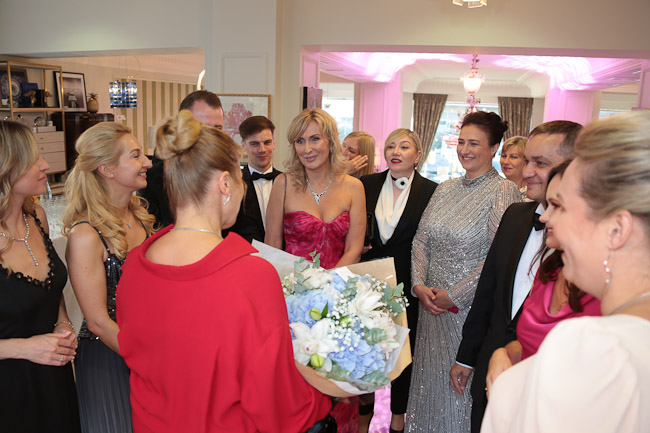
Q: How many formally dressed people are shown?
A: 13